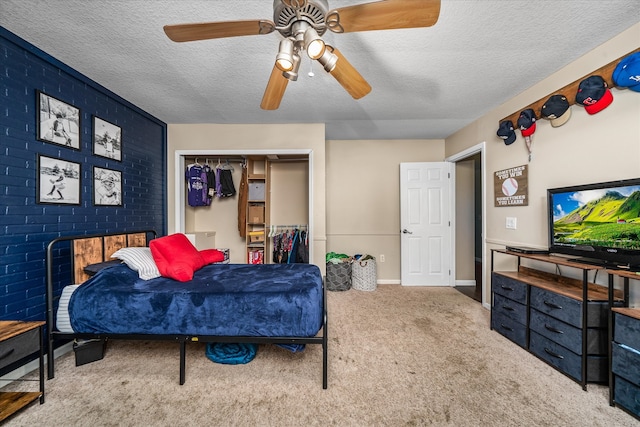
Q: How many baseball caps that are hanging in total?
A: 5